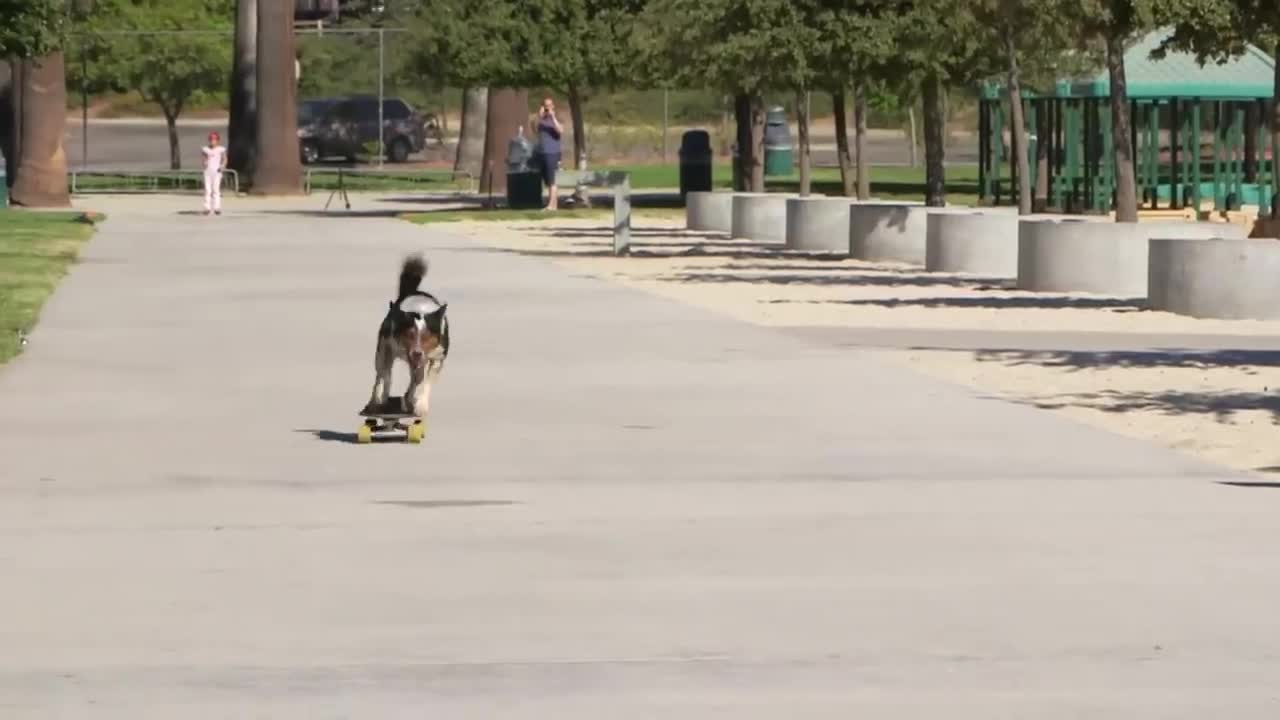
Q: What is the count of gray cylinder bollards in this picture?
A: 7